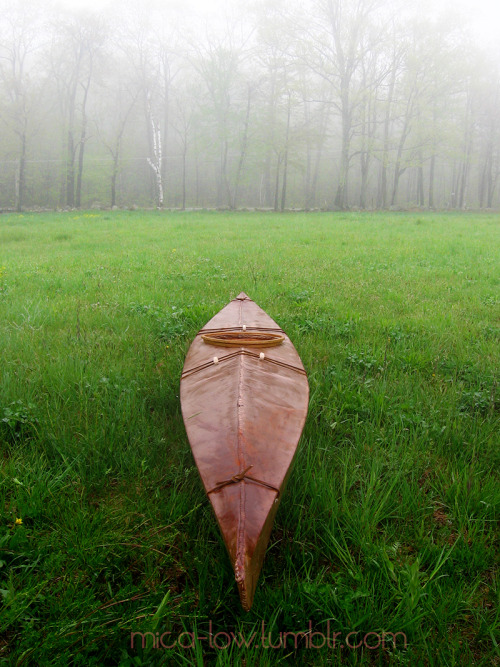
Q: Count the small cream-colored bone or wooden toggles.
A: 3